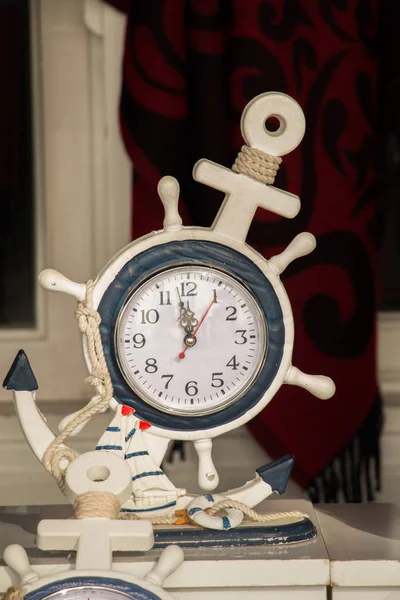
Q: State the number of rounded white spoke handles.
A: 8